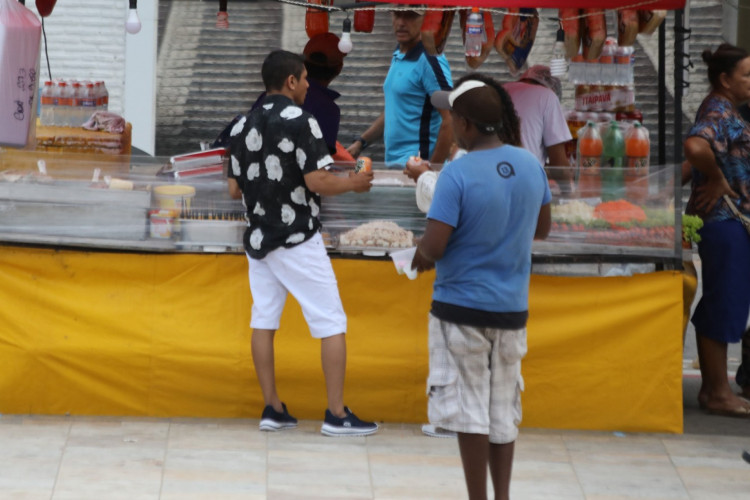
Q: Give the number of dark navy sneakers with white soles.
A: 2